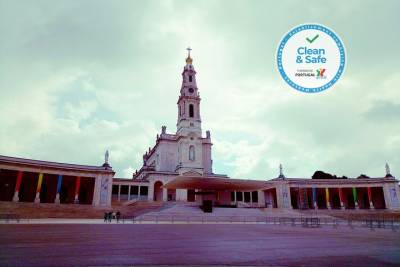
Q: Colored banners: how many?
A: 9